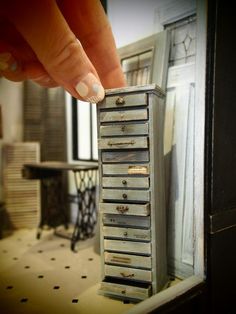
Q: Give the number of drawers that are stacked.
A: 15